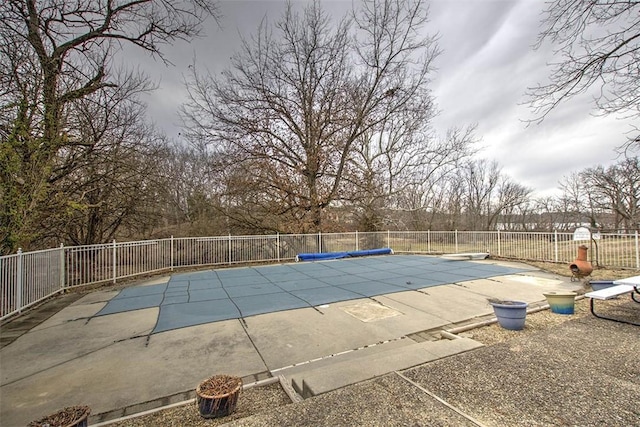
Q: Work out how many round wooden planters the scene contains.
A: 2